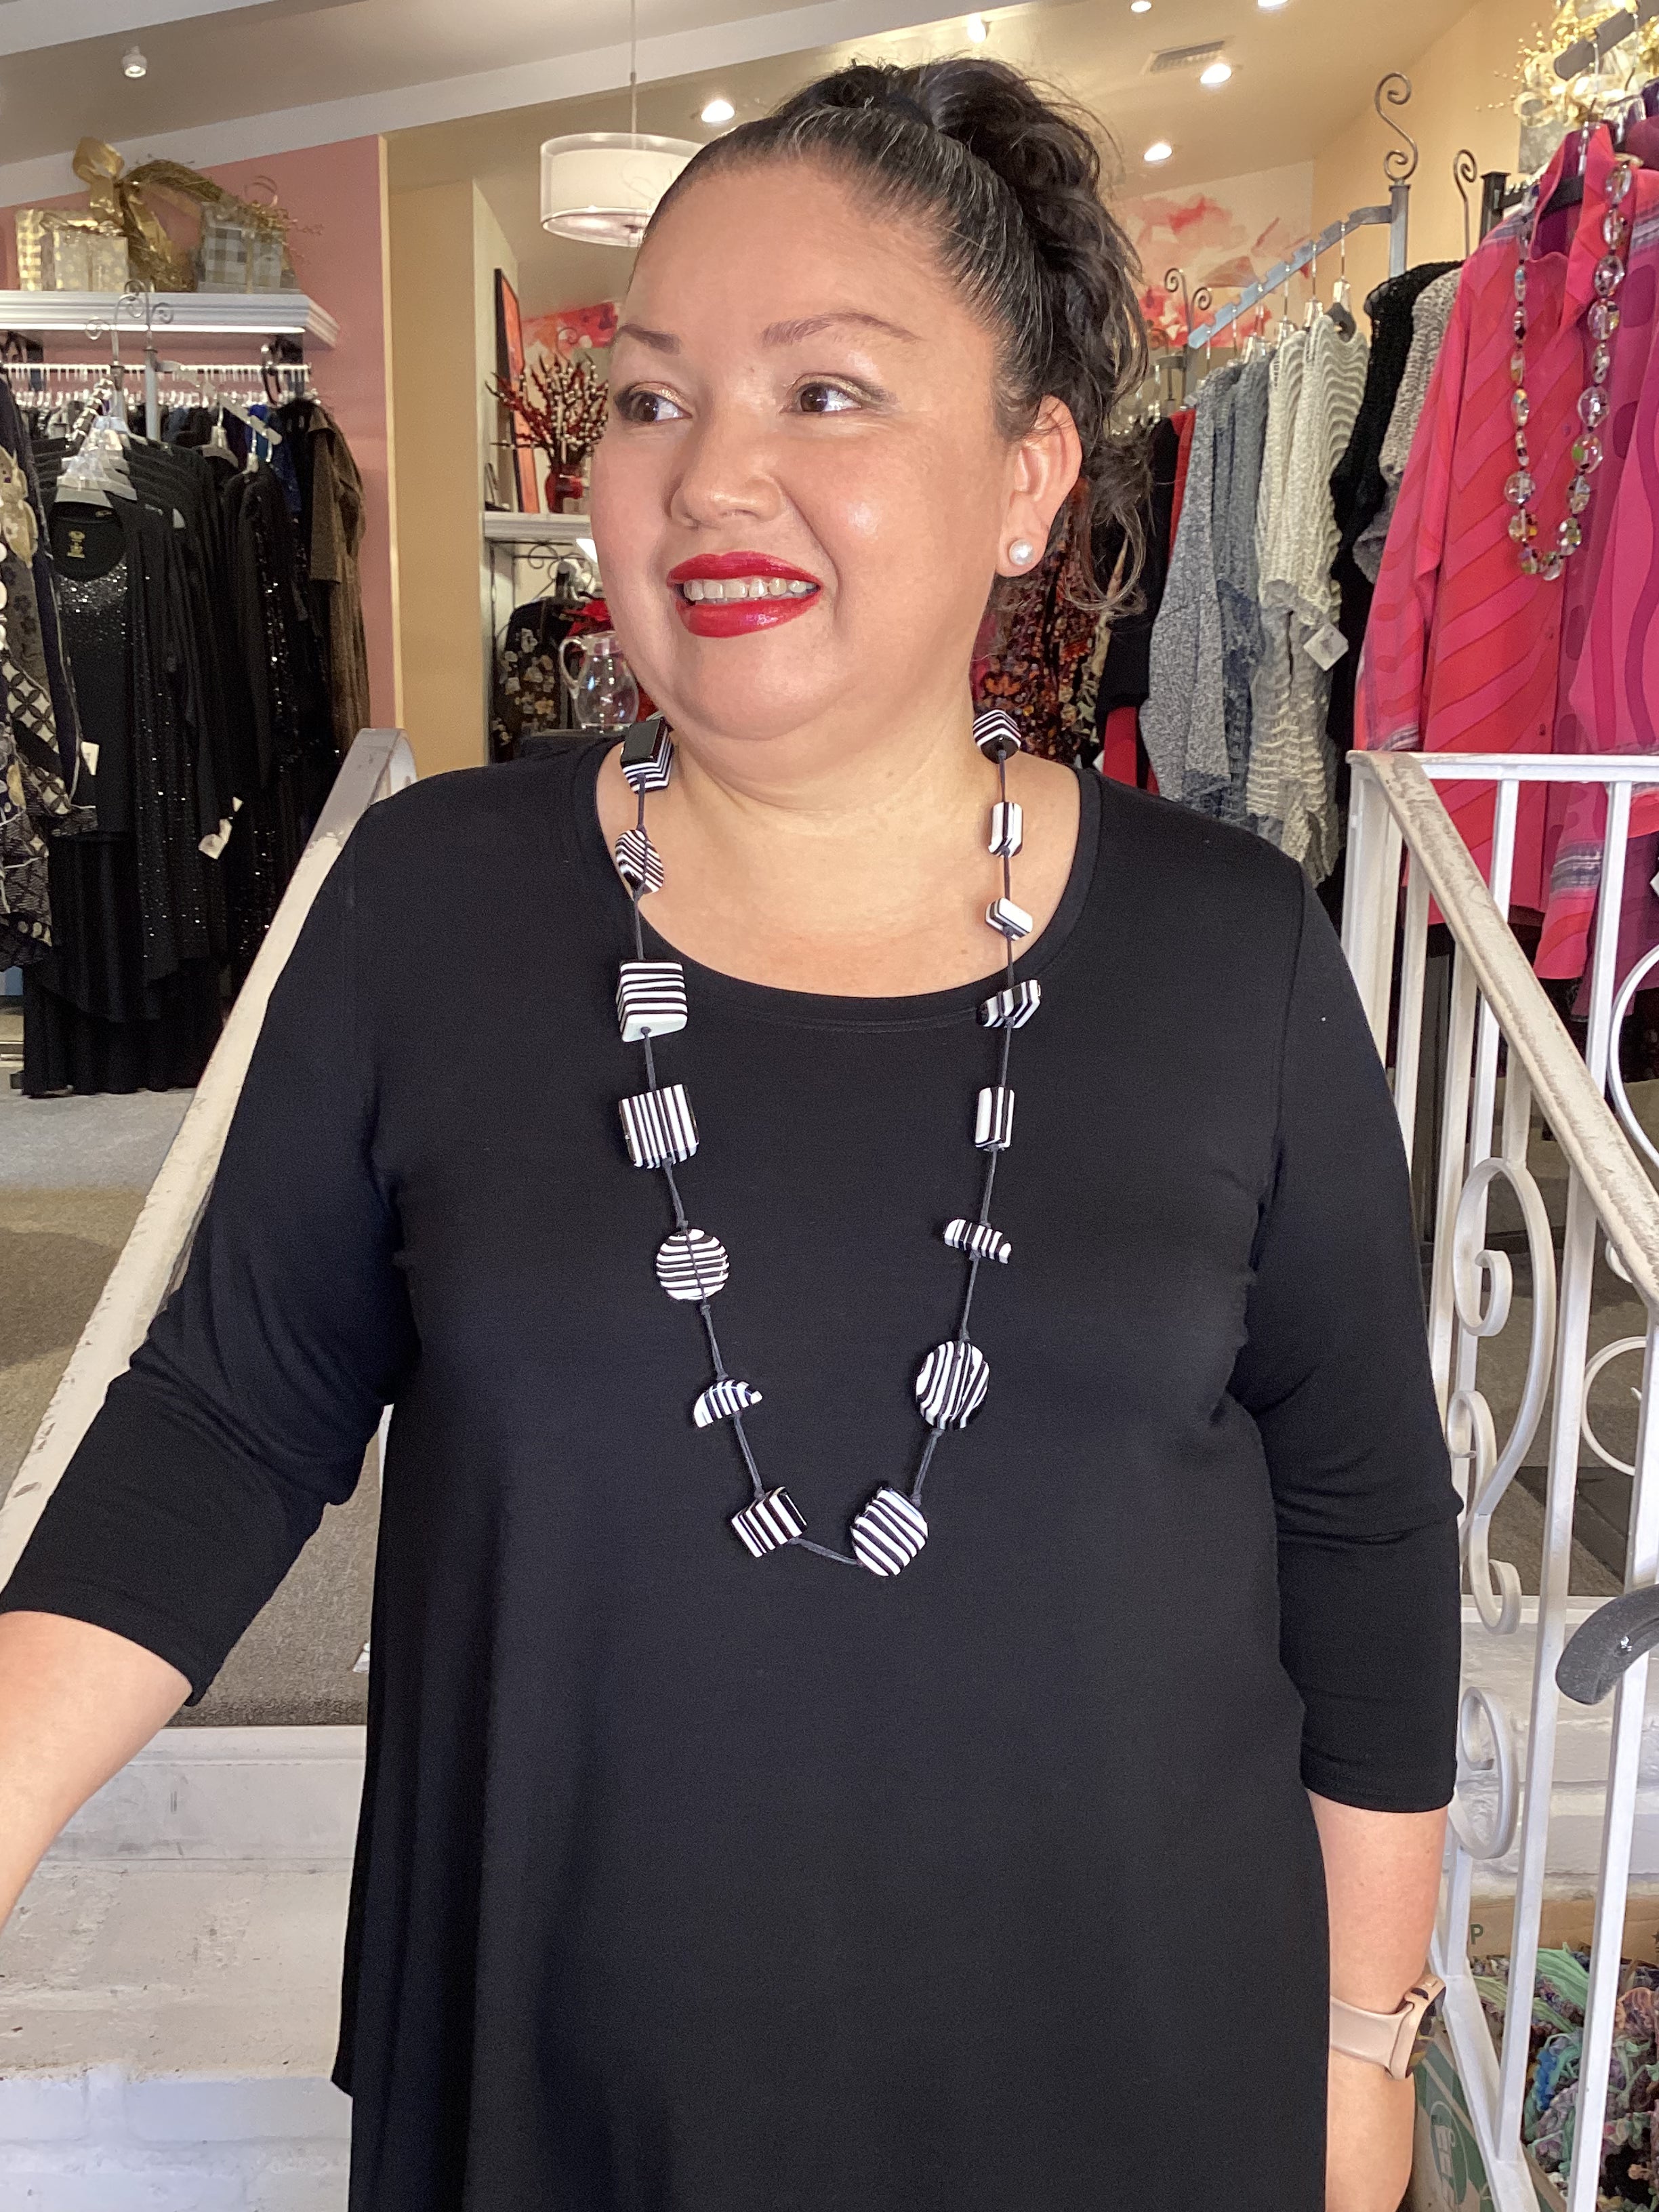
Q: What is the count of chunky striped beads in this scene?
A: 15